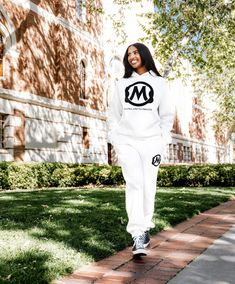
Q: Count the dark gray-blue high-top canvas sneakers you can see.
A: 2